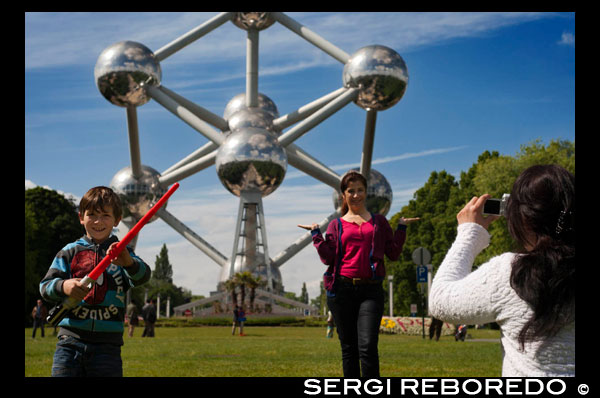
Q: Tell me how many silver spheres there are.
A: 9